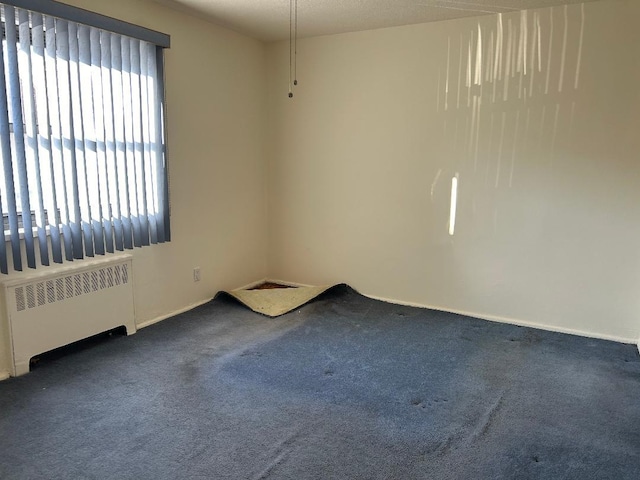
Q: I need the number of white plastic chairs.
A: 0